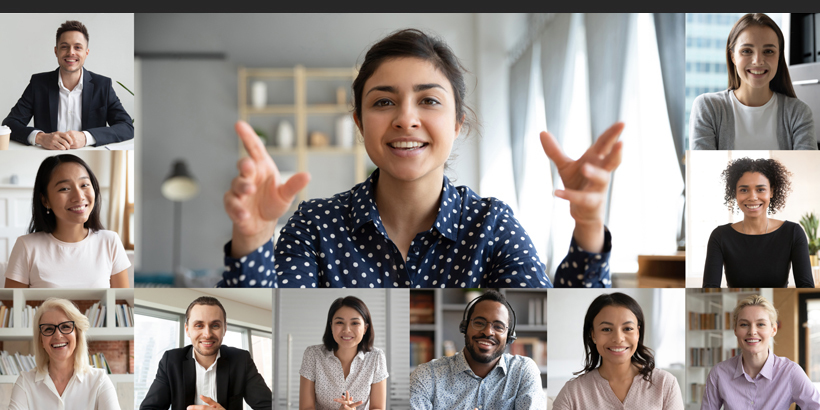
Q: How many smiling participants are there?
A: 11